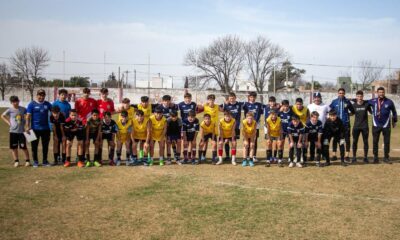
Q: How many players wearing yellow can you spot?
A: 11